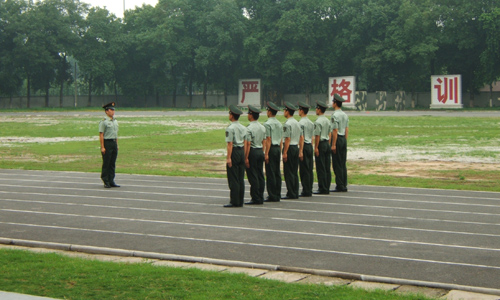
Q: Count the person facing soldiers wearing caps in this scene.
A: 1